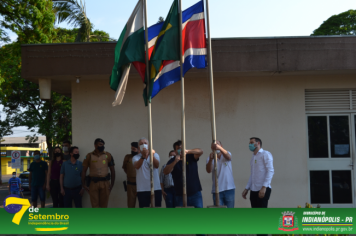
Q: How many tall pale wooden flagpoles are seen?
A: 3